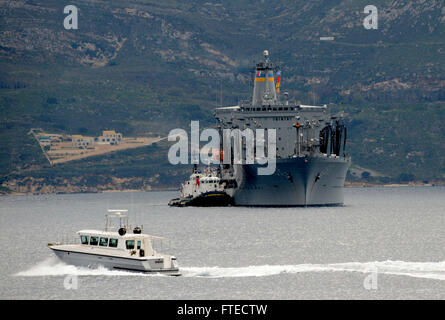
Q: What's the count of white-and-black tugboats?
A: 1